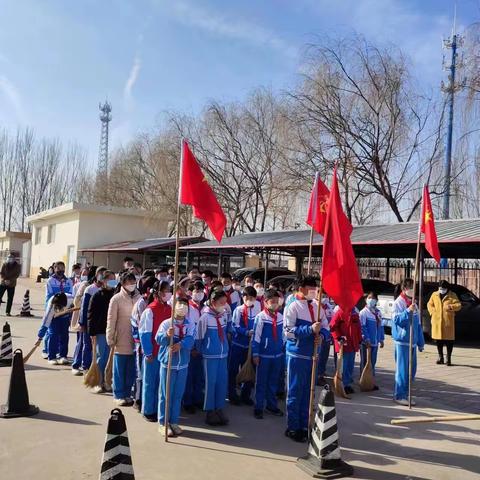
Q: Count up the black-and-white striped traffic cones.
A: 4